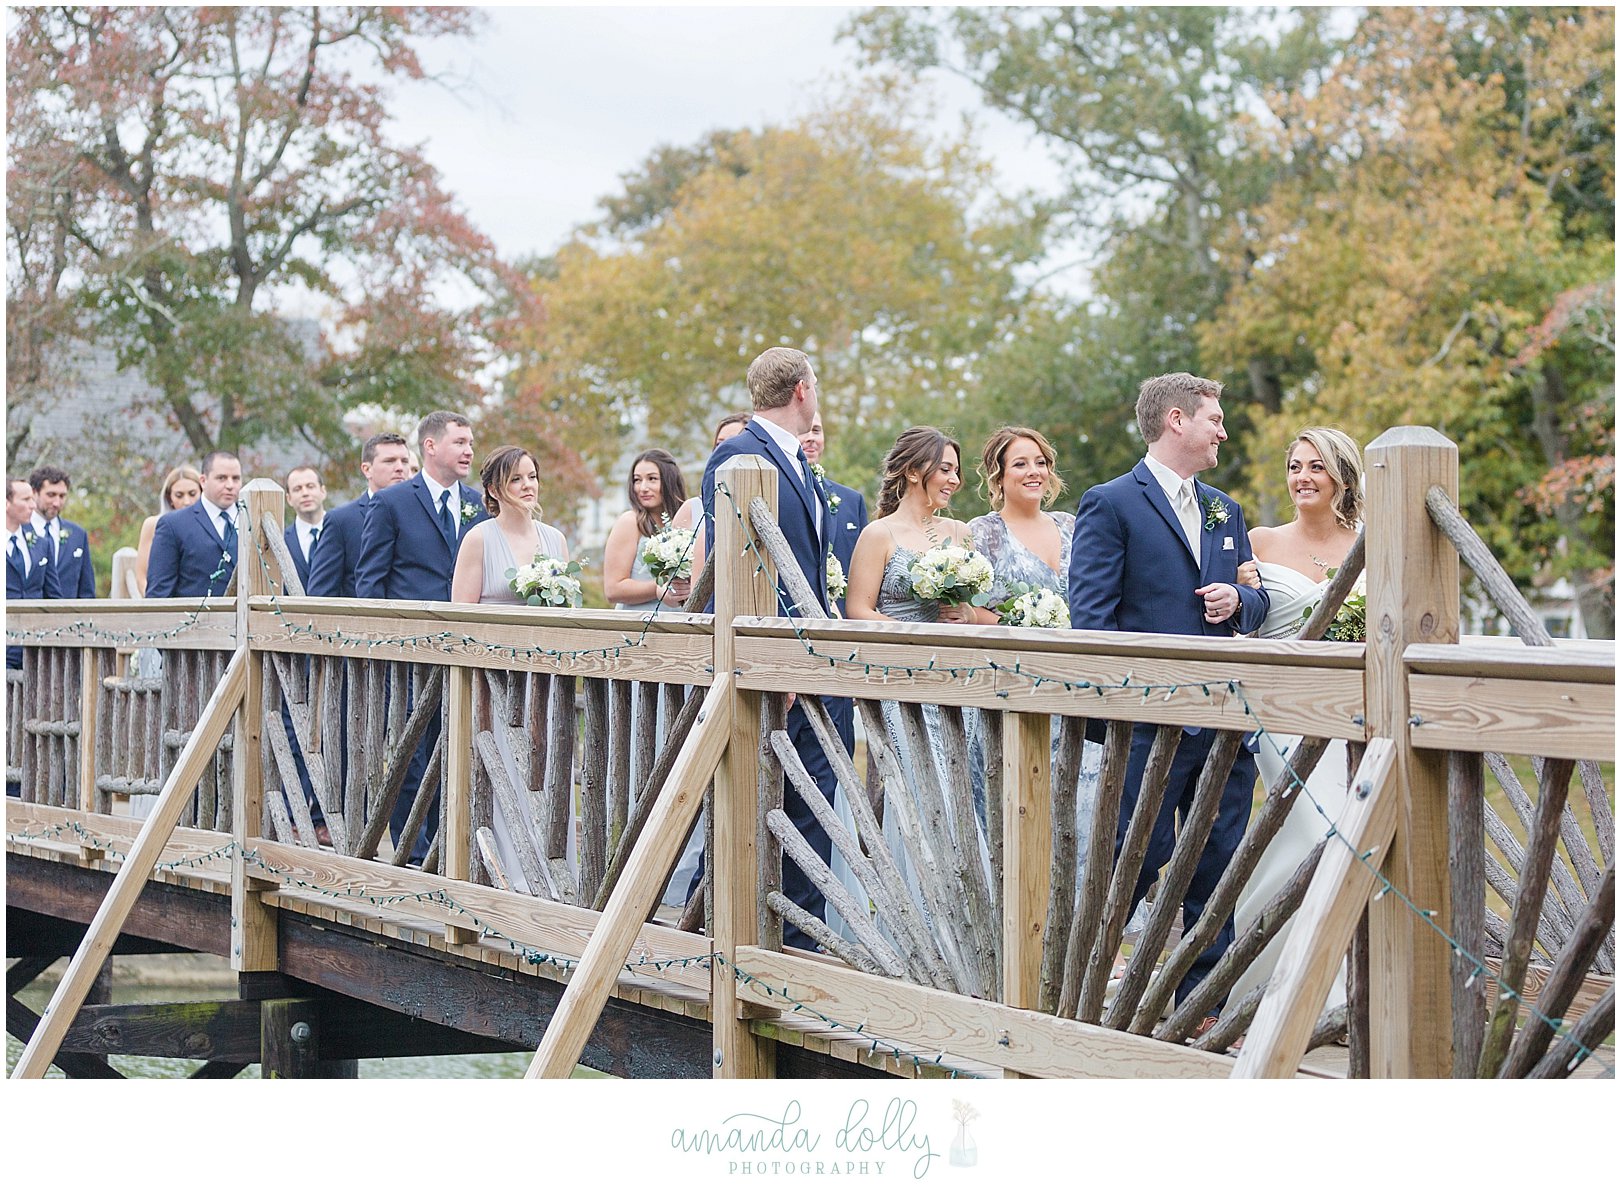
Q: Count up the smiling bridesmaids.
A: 2